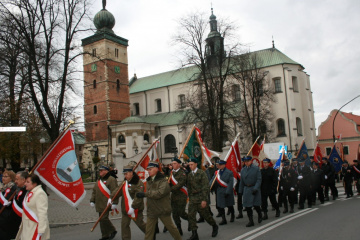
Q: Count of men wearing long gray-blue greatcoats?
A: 2